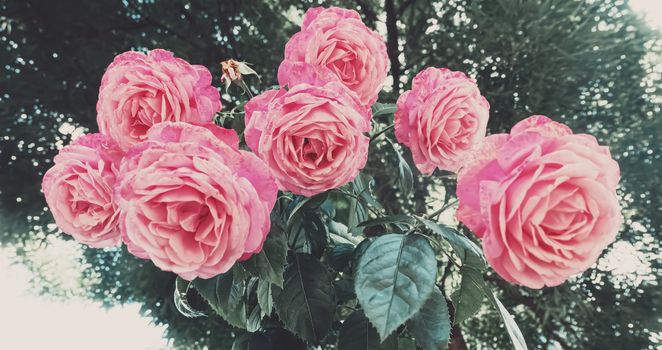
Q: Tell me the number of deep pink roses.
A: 7